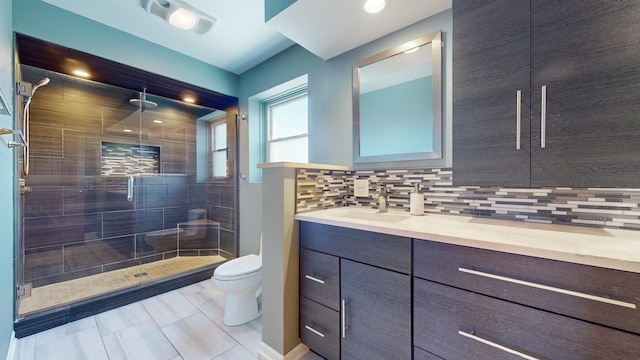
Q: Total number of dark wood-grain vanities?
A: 1